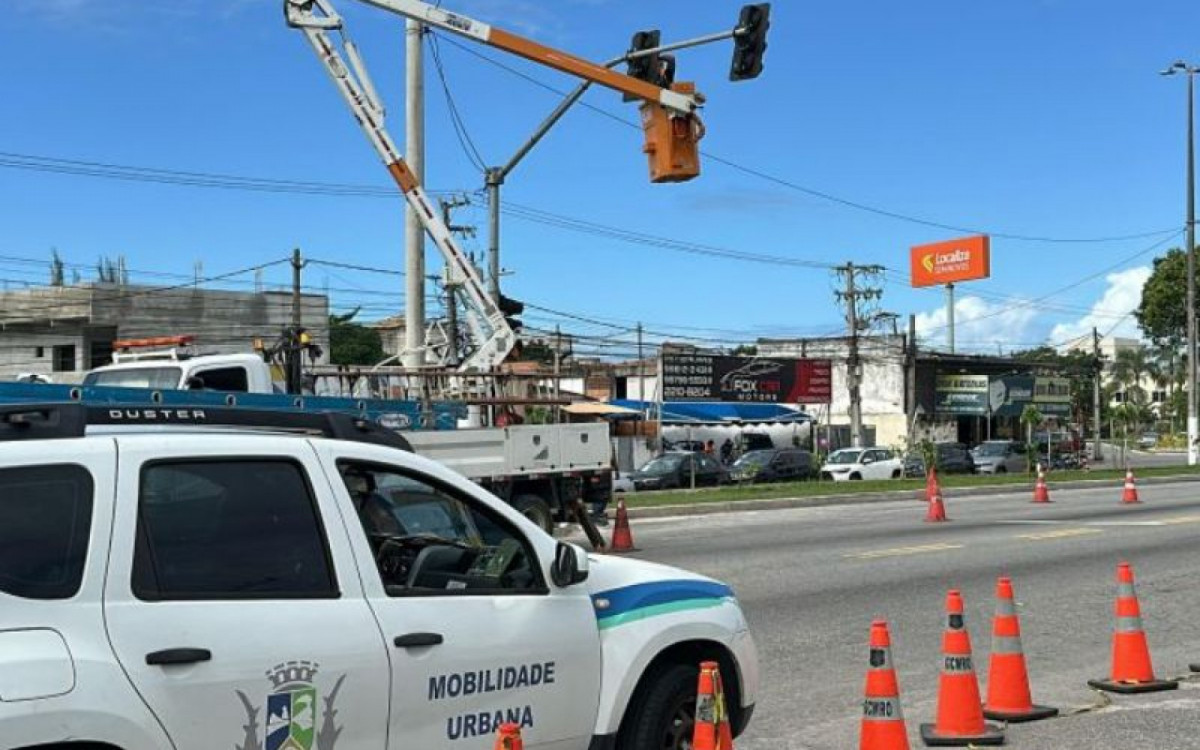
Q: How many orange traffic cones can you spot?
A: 11